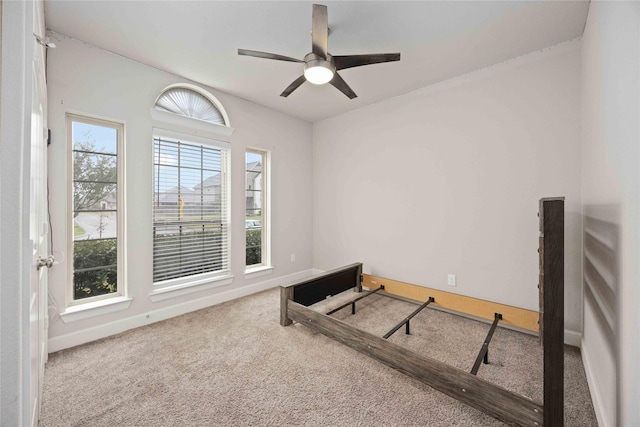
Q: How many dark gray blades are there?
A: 5